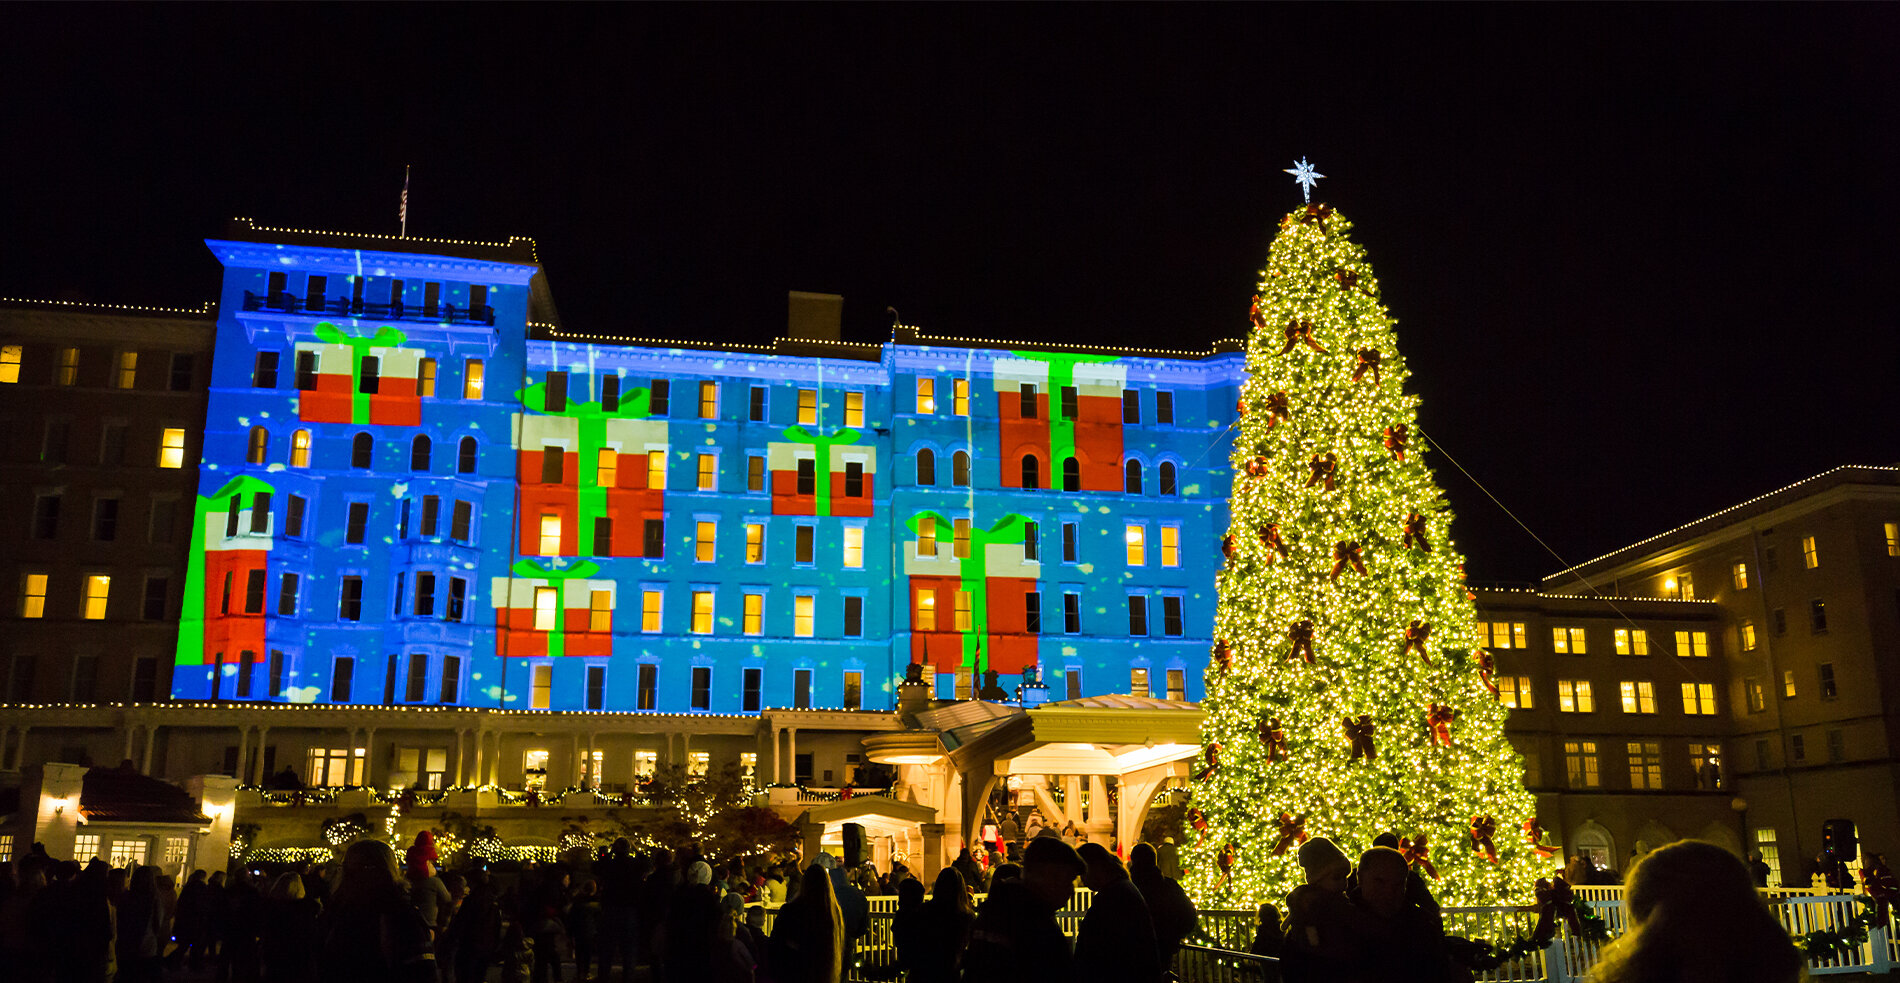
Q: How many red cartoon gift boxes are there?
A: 7